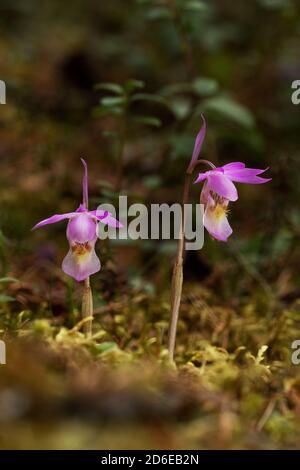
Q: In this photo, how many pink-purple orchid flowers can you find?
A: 2